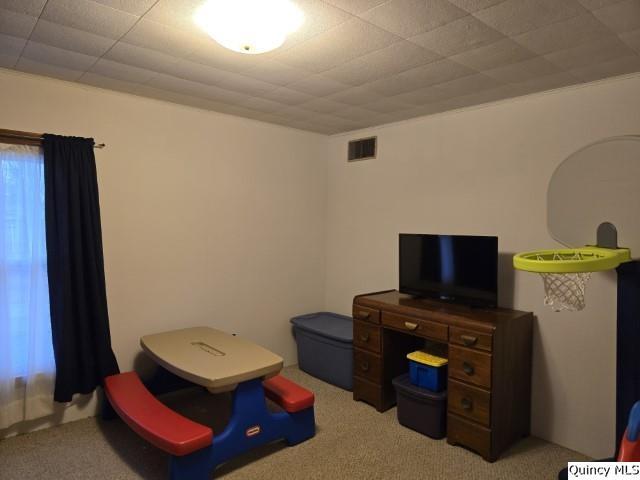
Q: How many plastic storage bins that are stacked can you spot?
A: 2